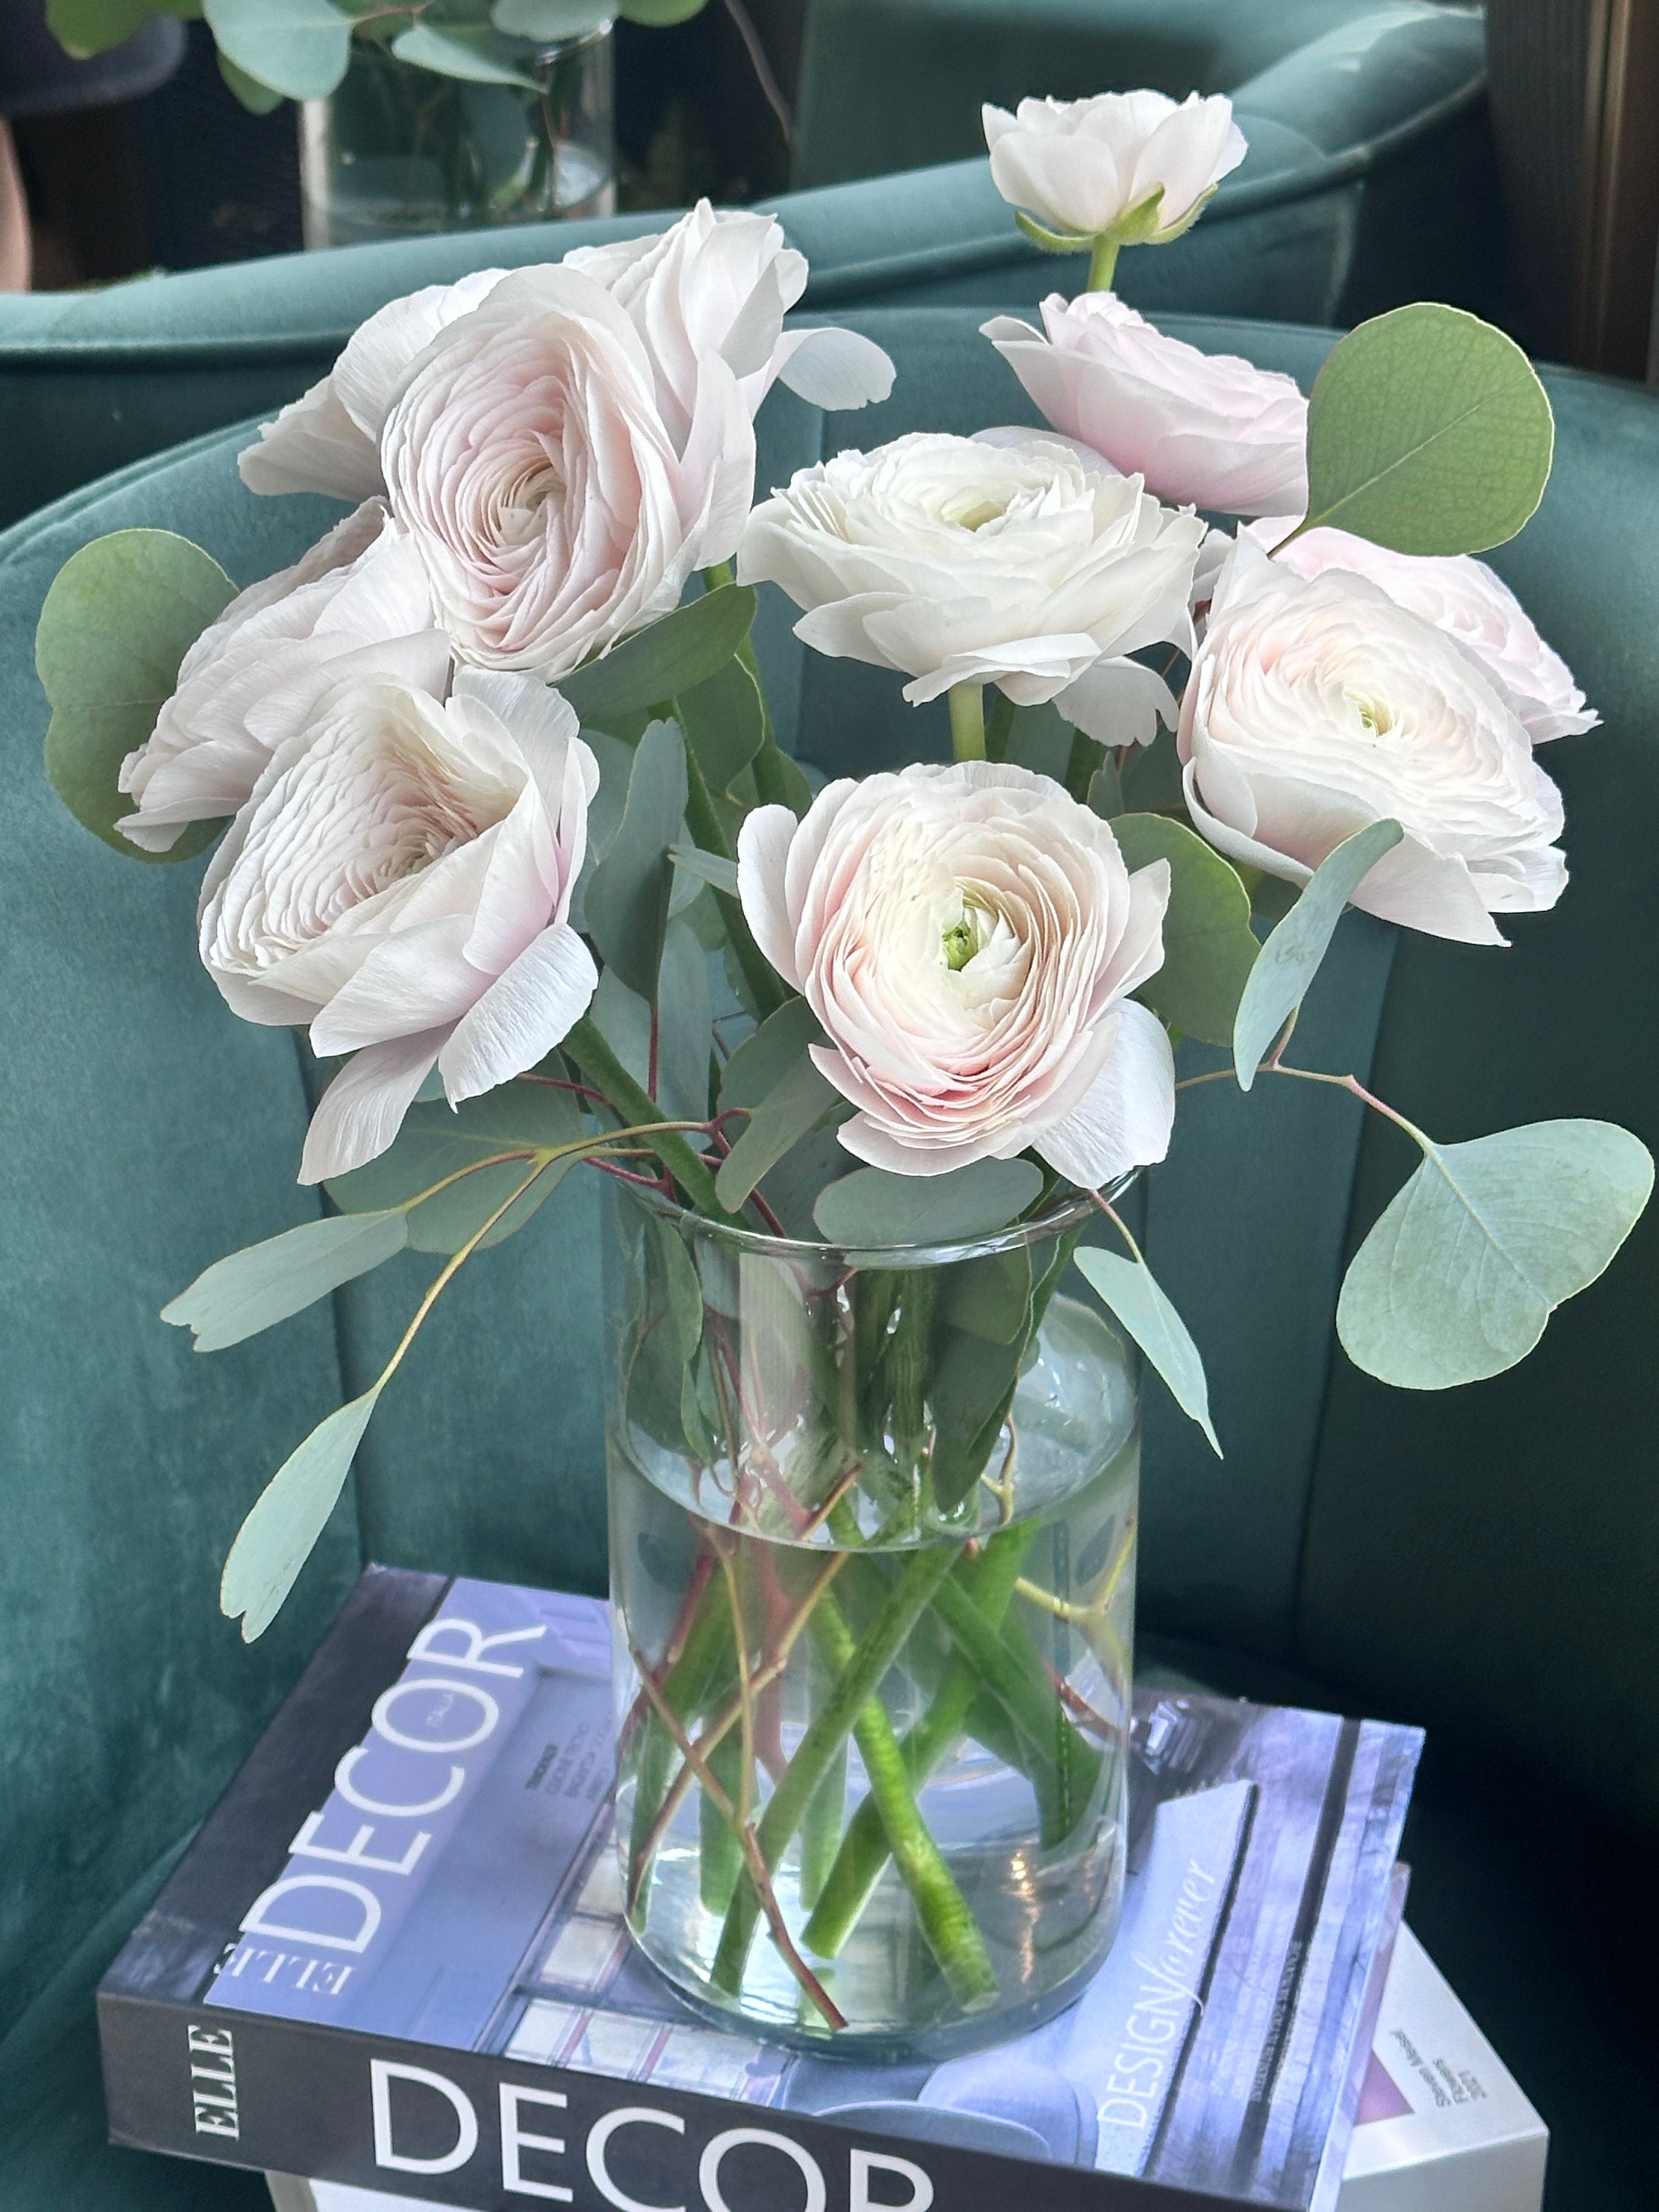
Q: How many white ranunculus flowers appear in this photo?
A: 10